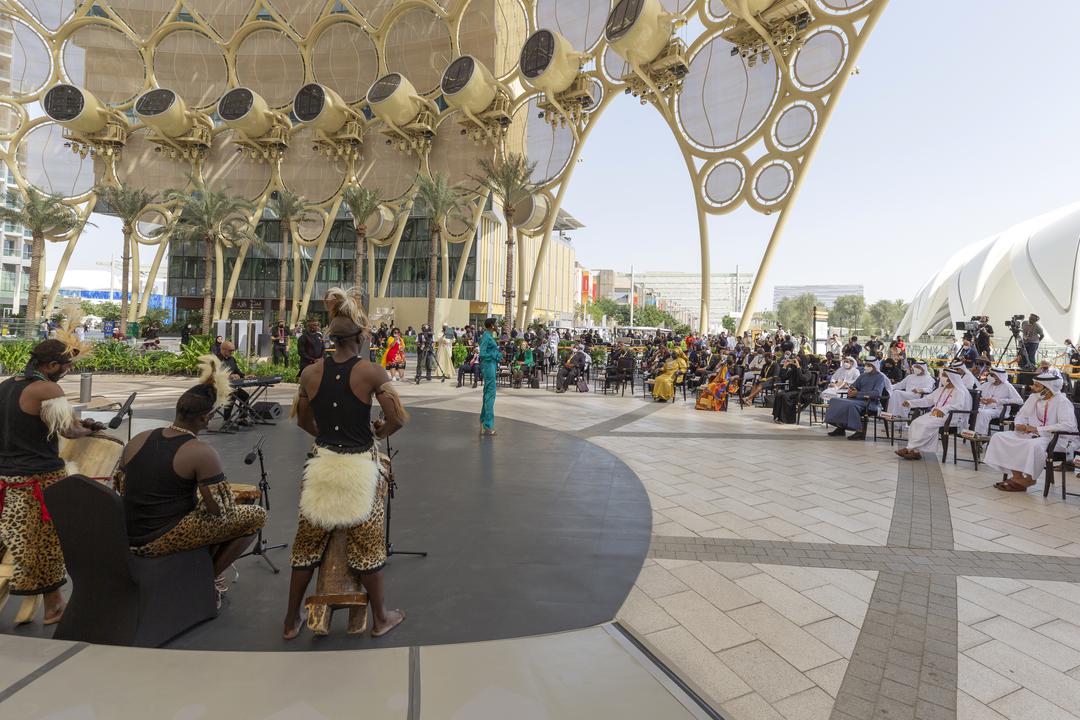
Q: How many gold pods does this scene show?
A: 9